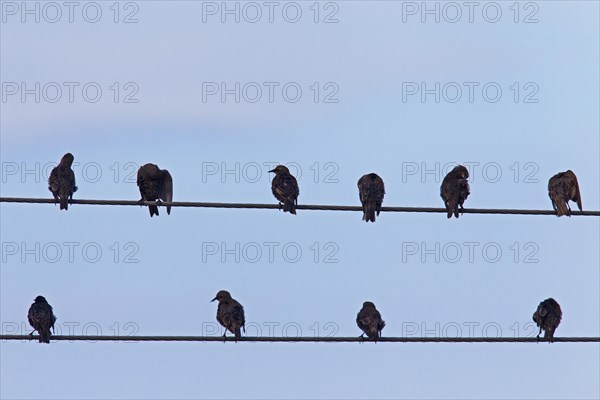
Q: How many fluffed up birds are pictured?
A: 10